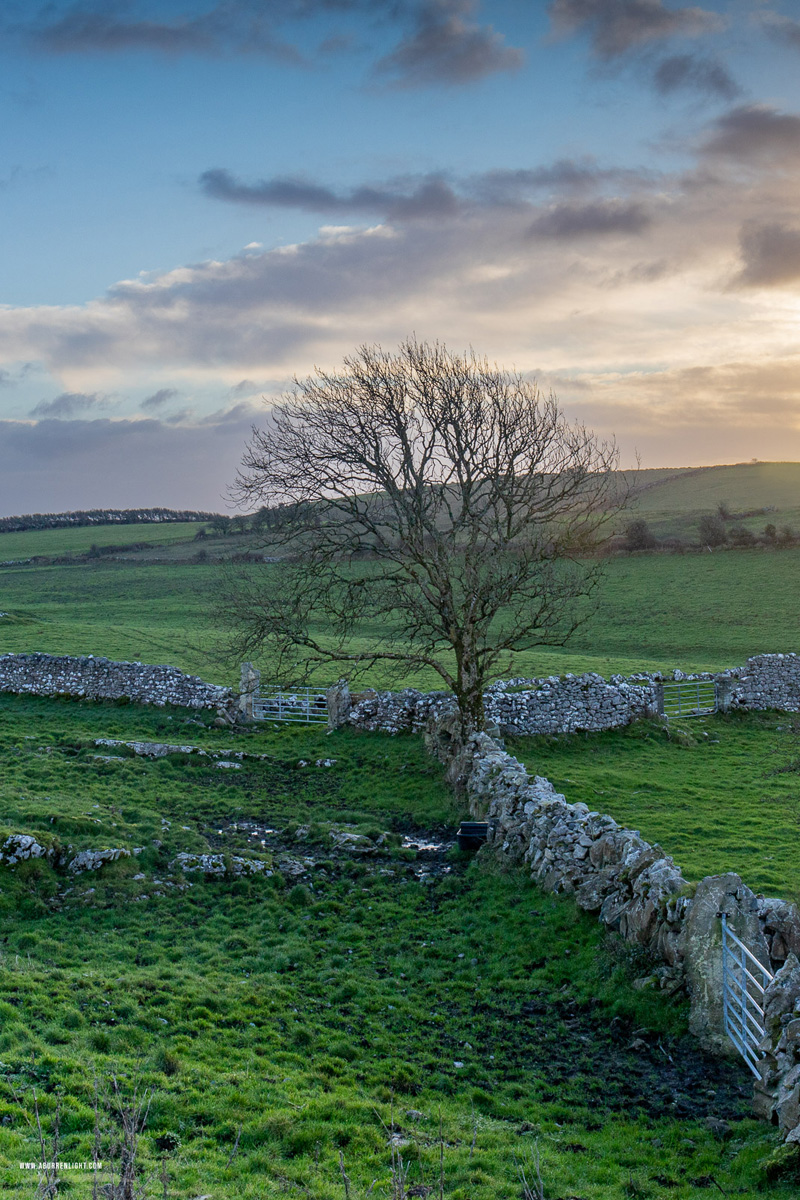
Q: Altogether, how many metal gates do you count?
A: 3